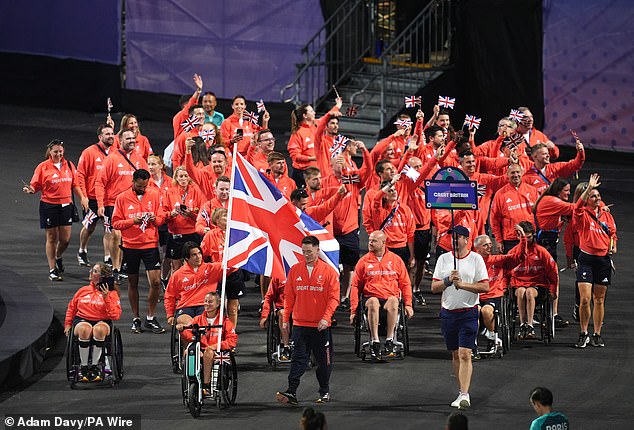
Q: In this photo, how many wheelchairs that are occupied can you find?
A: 7